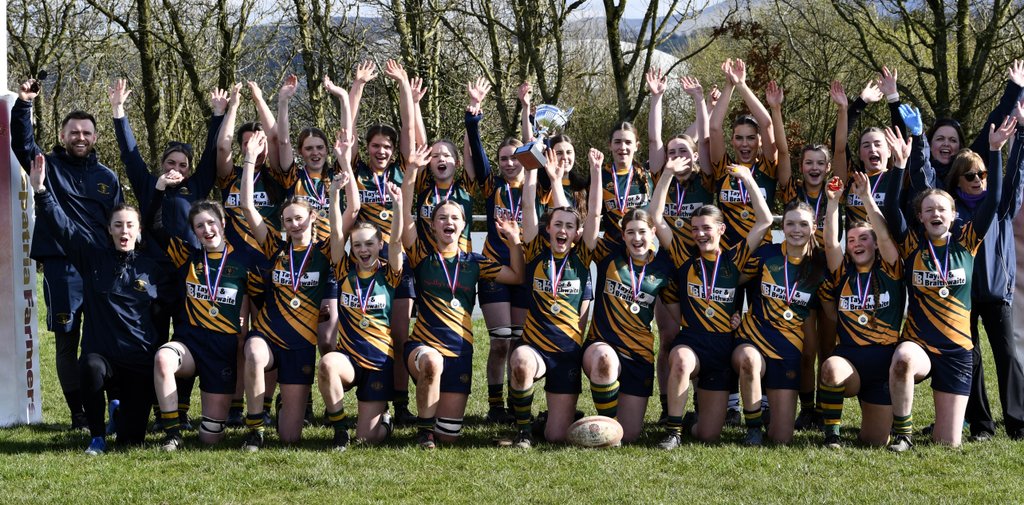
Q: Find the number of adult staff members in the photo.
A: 5